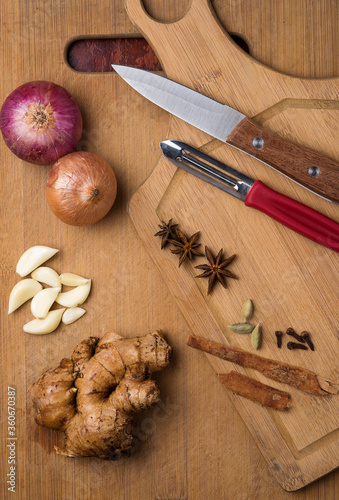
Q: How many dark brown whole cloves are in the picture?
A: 4